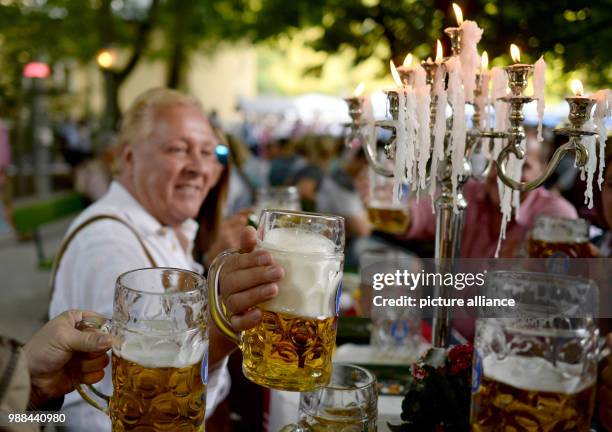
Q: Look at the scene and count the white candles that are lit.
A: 8